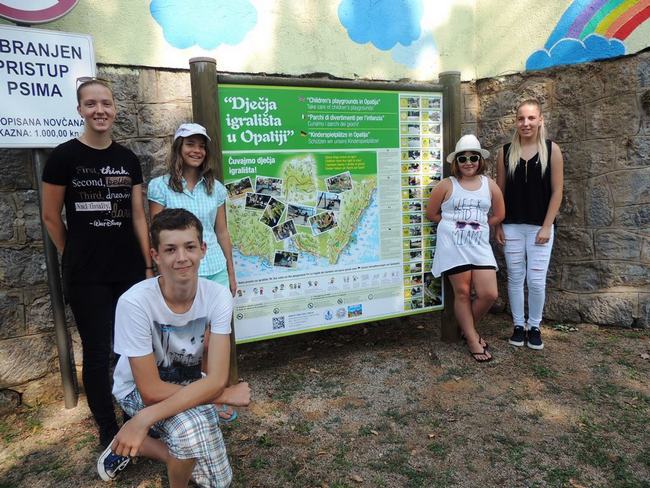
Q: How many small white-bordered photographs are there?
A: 10